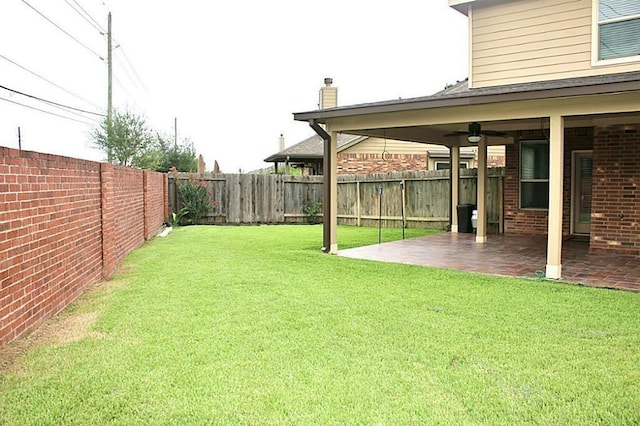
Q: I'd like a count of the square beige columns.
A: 4